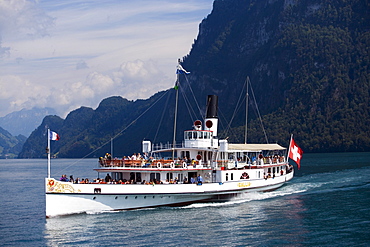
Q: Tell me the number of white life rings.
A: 3